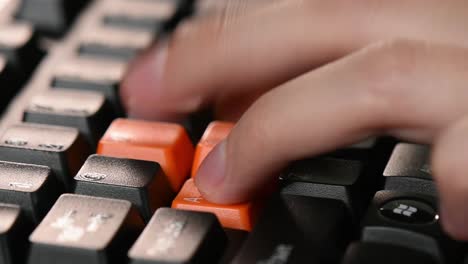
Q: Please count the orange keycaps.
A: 3